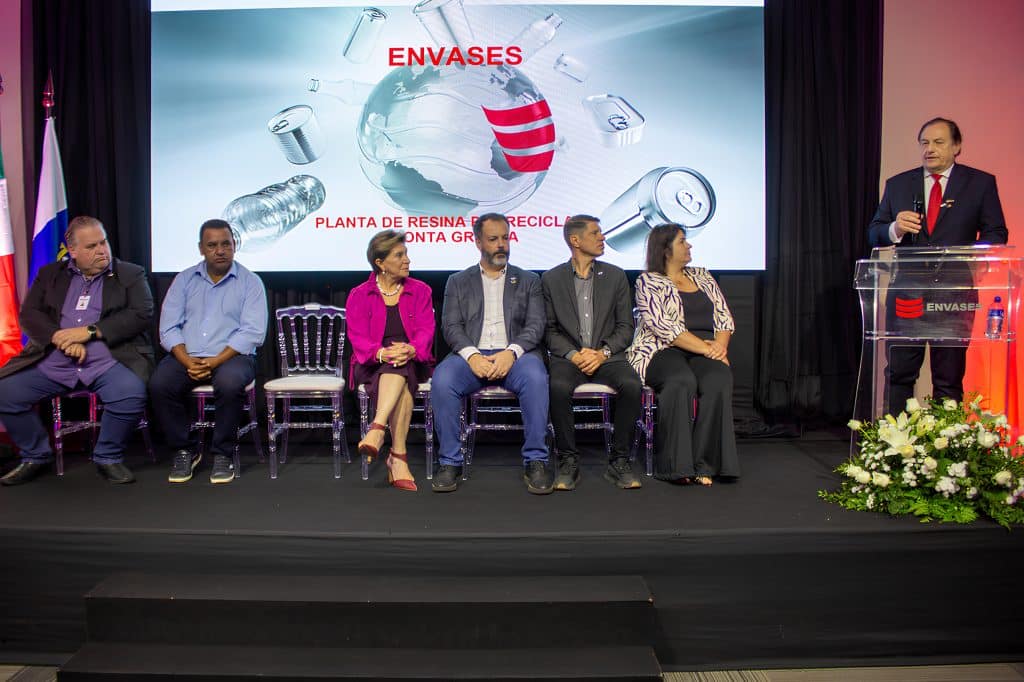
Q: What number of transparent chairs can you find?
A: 7